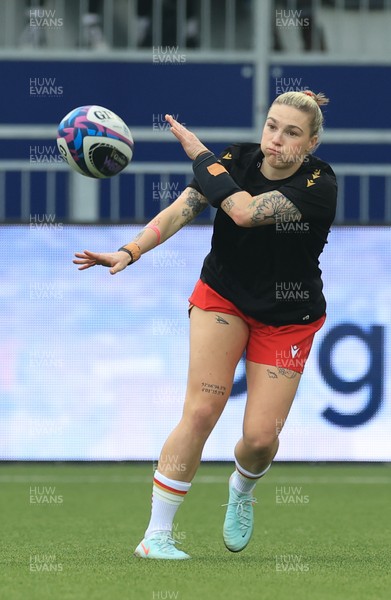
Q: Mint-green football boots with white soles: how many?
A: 2